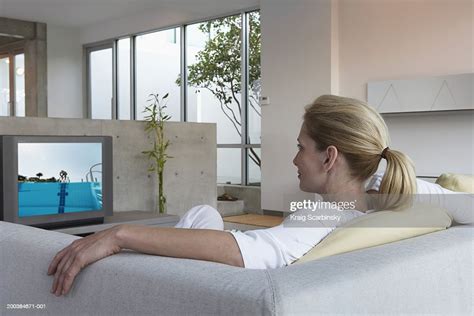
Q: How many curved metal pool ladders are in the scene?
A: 1